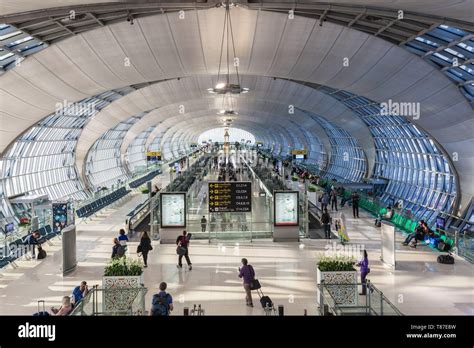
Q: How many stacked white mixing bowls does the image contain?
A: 0